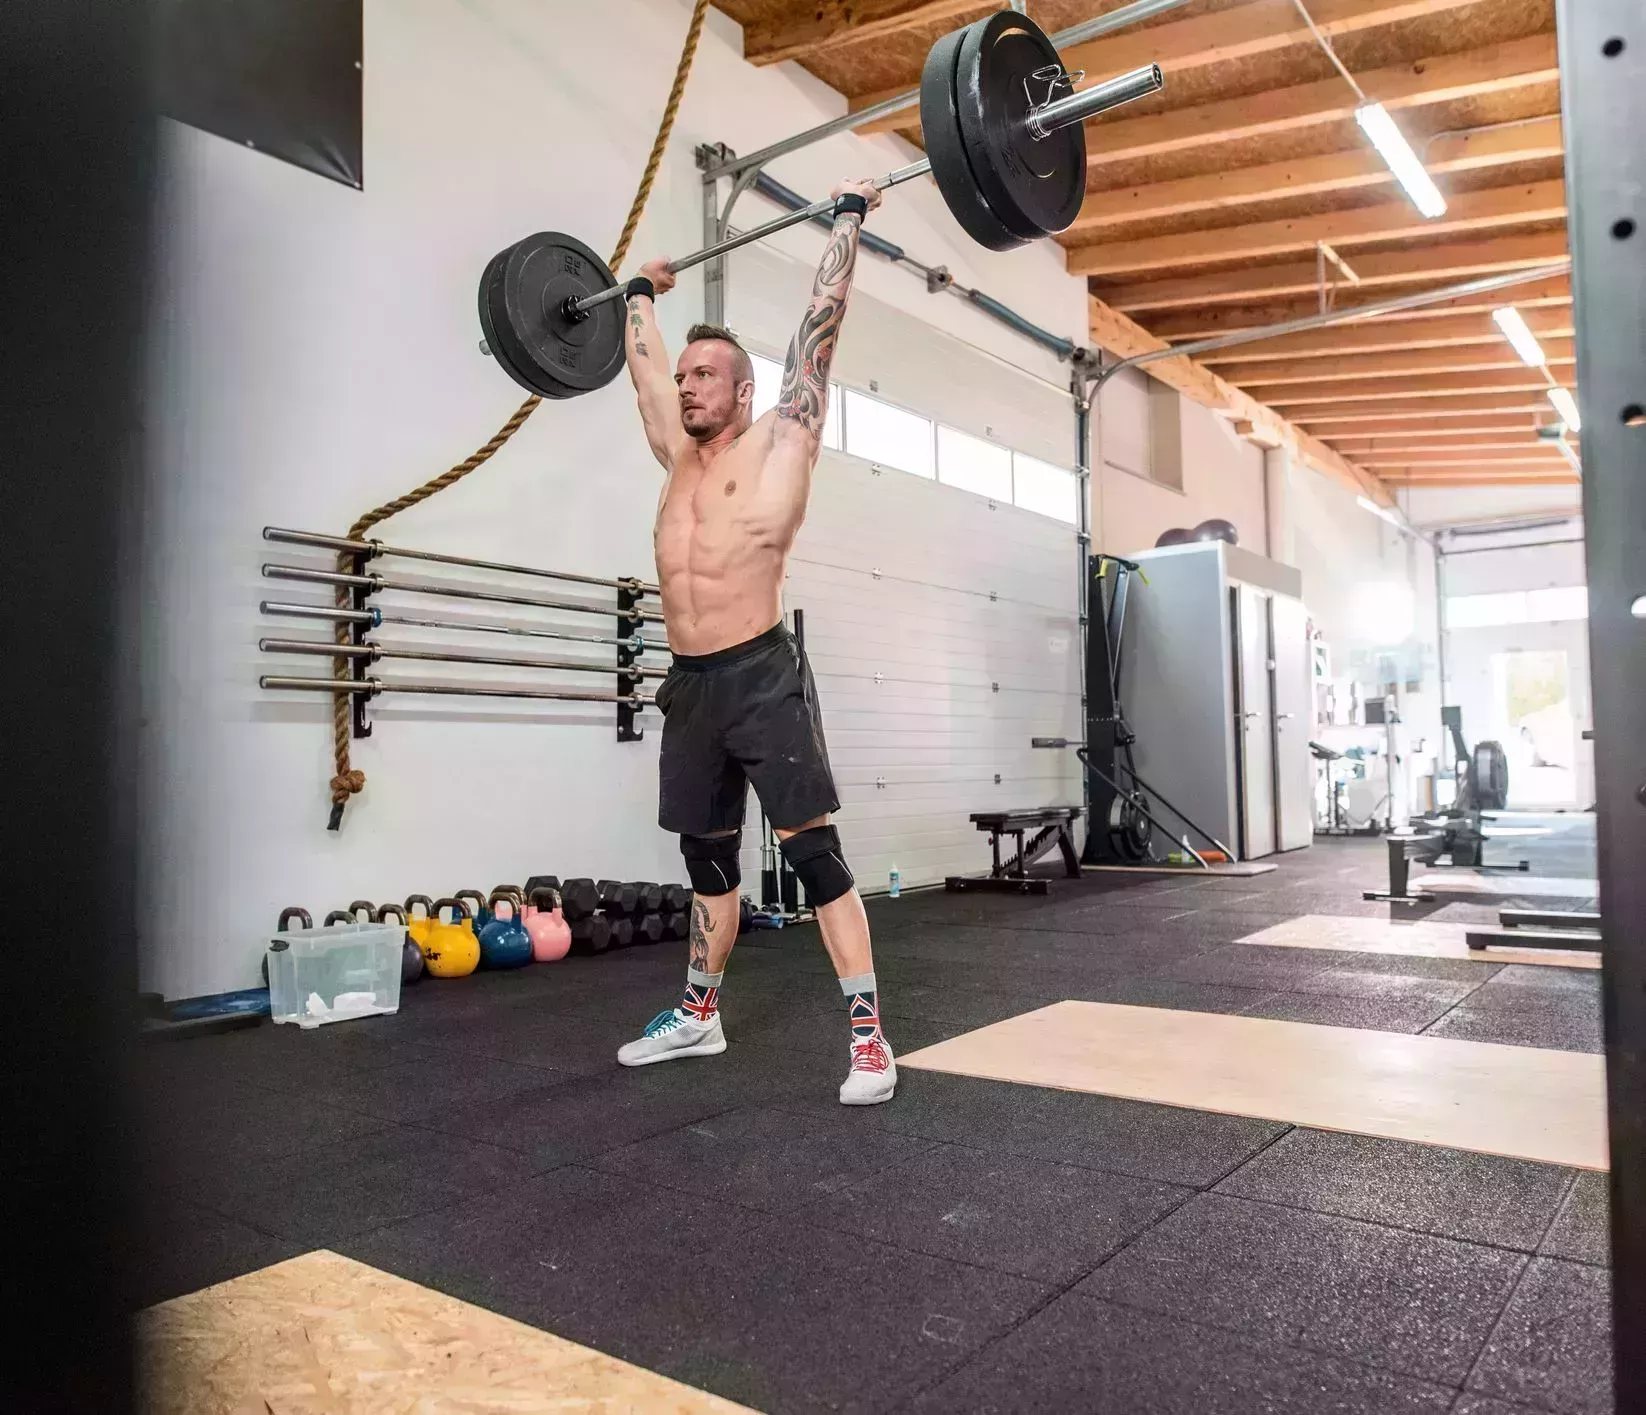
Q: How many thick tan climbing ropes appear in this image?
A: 1